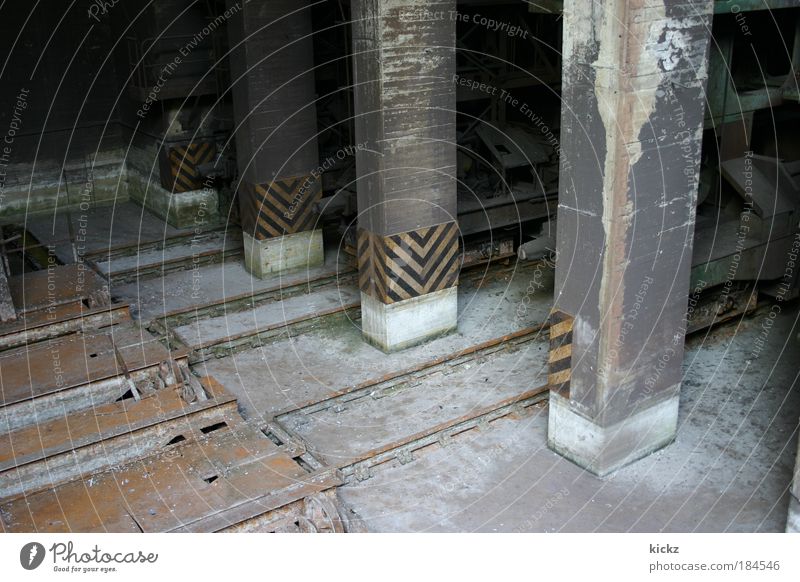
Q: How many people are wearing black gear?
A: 0